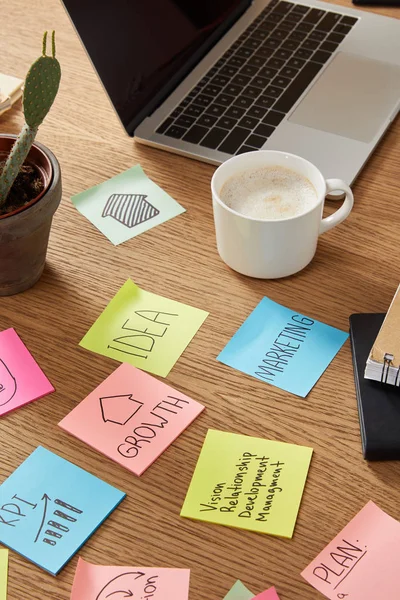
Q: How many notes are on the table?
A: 12